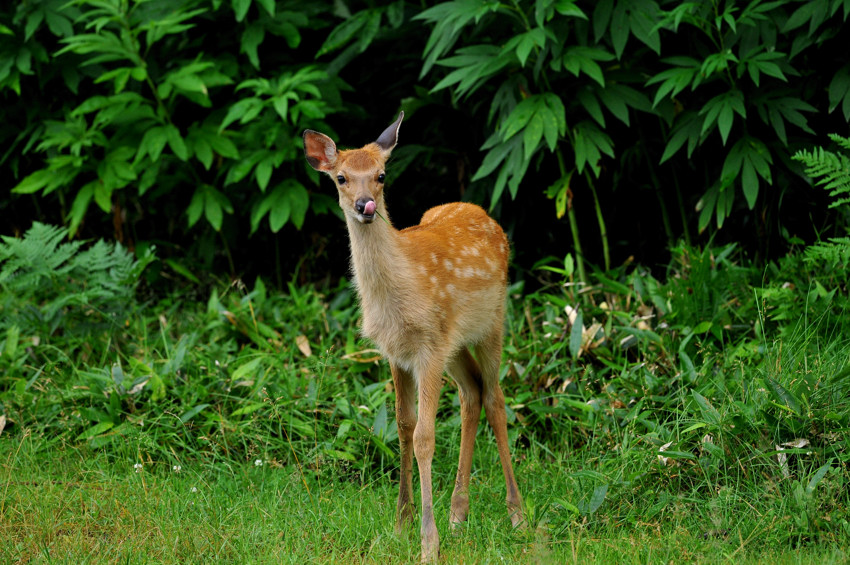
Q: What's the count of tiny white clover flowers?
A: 4